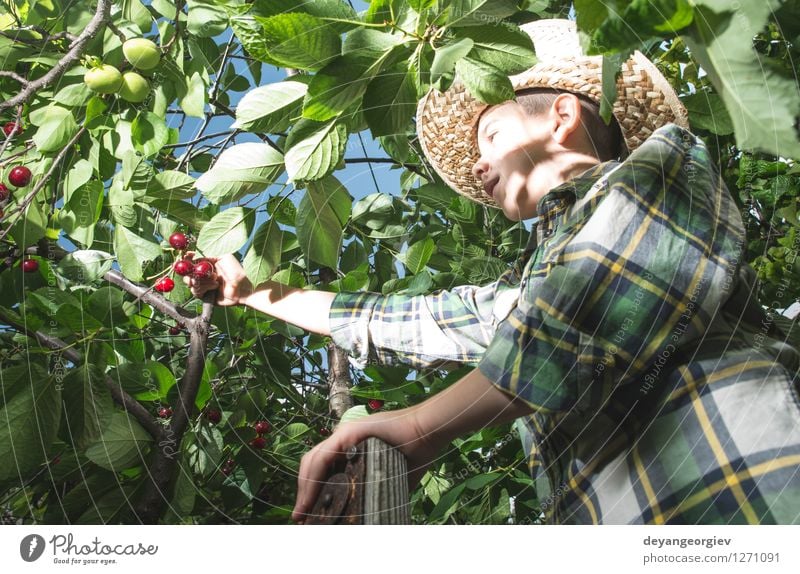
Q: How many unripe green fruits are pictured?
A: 3